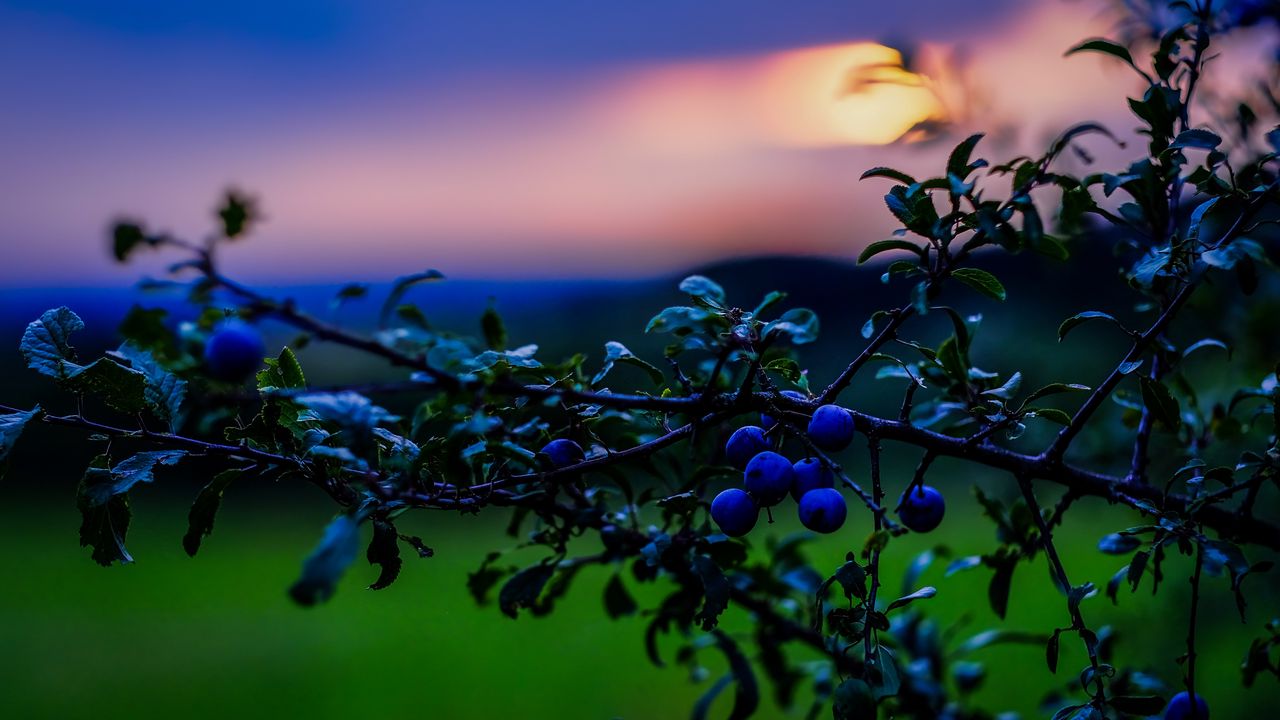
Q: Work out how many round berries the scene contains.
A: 11